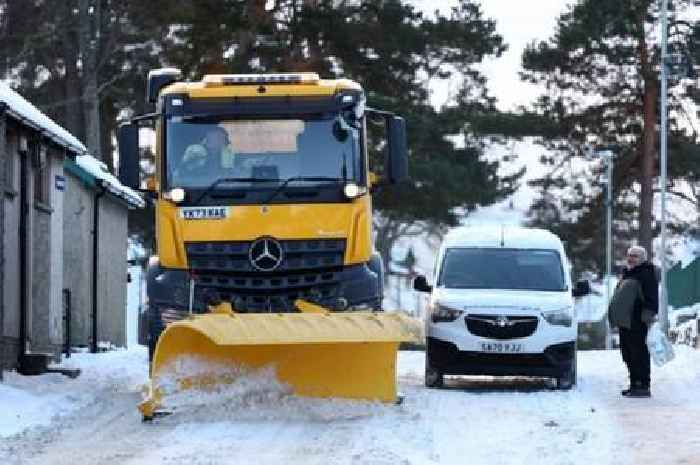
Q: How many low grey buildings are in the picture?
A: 2